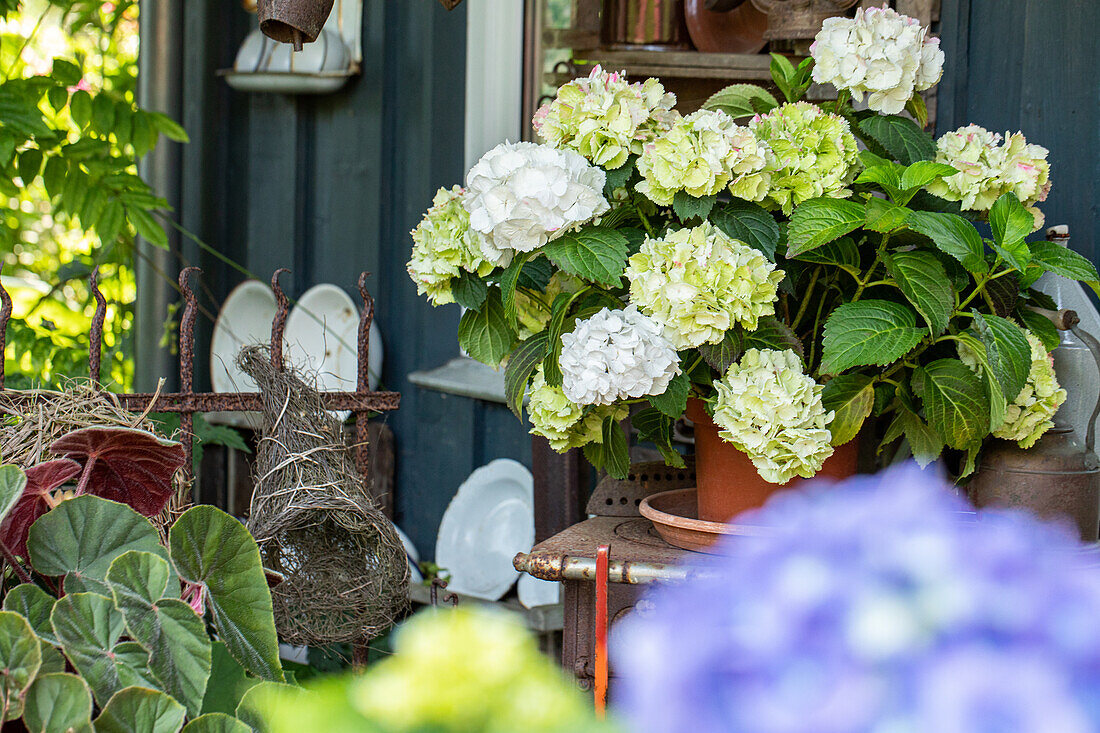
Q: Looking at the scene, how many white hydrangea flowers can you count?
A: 3